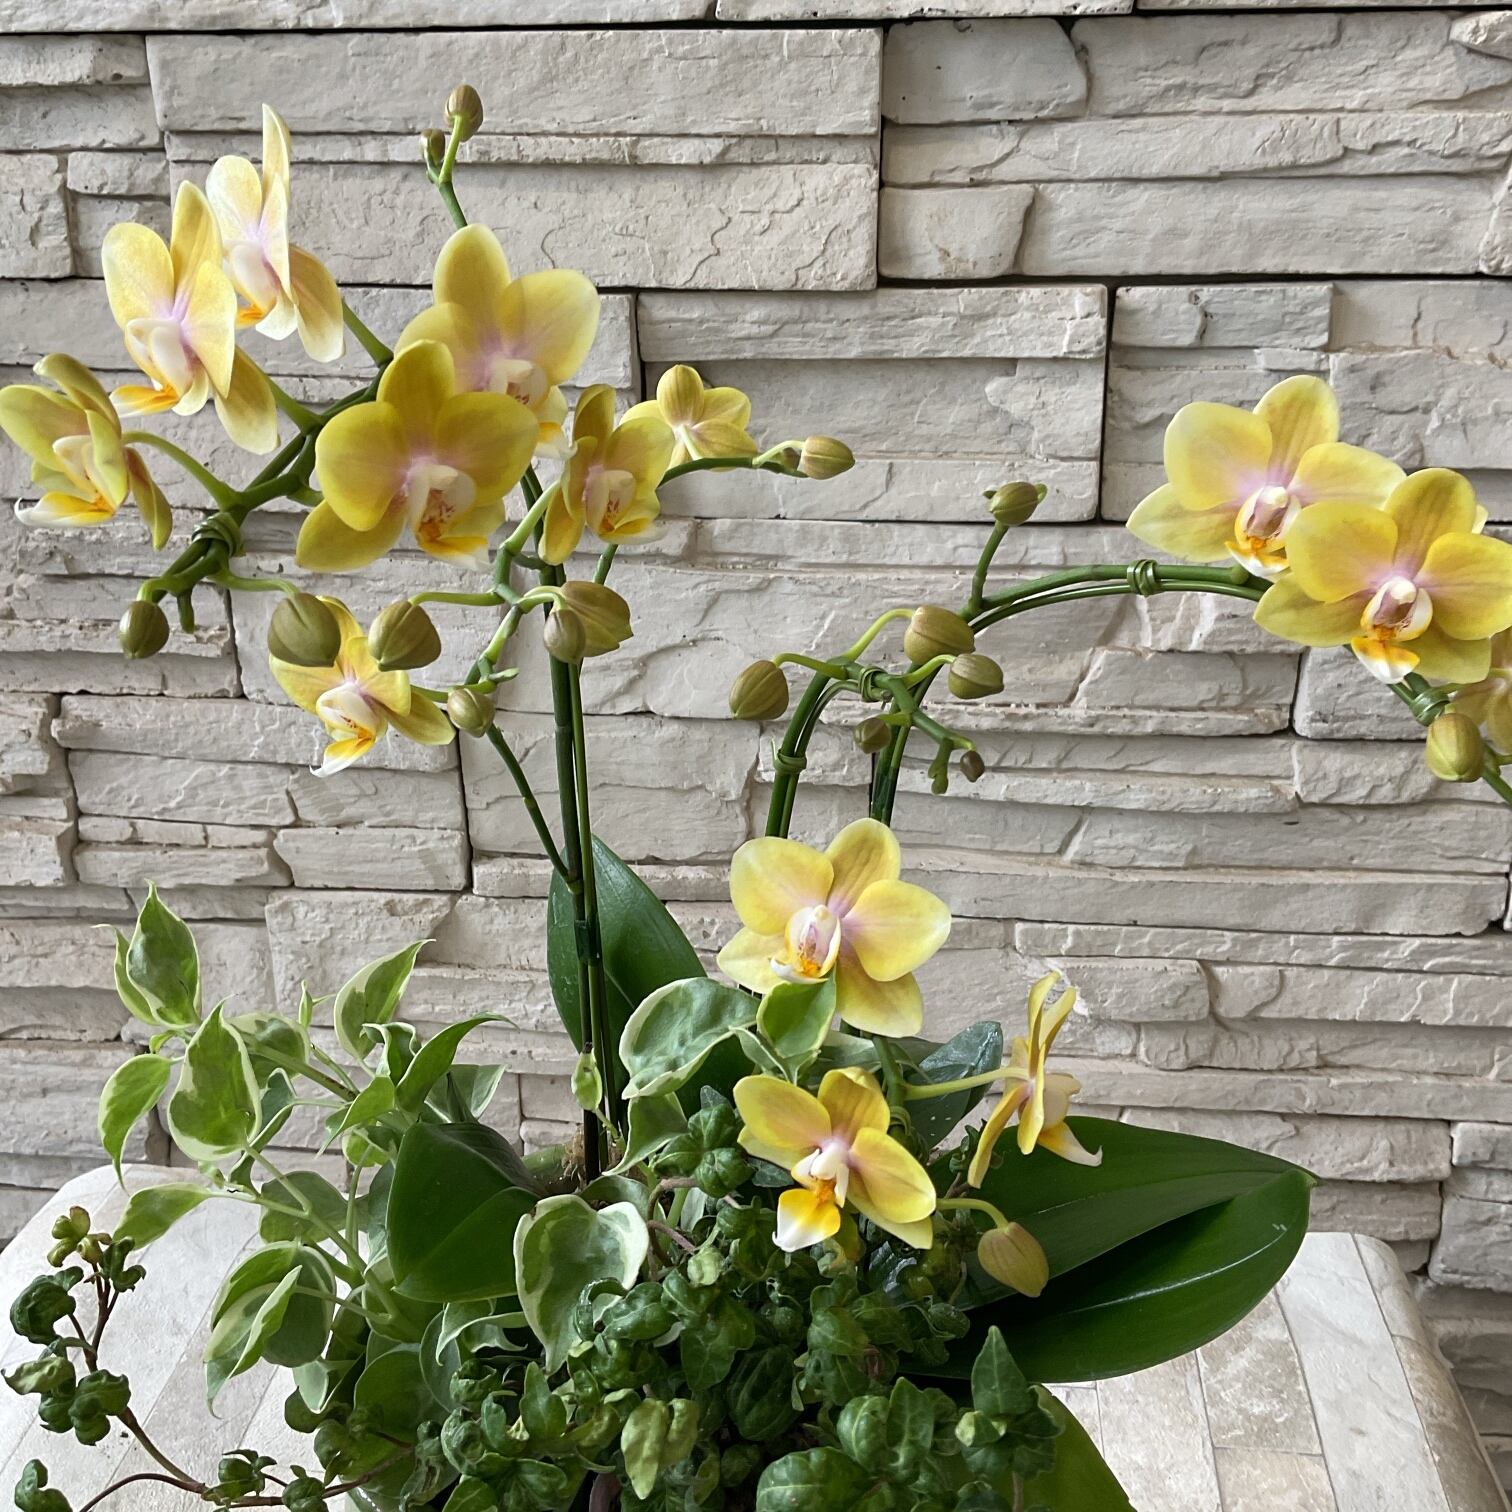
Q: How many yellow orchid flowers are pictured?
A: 14